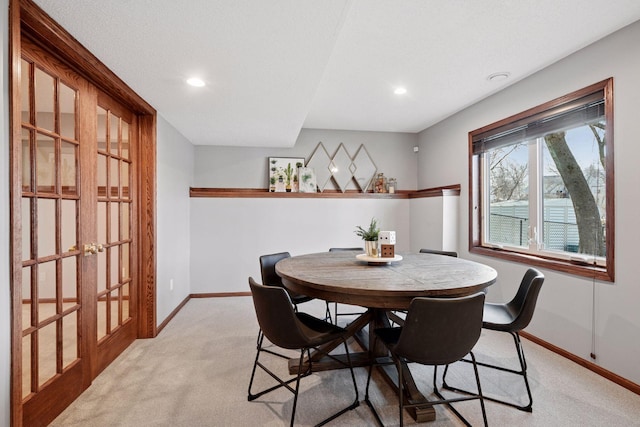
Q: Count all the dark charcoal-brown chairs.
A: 6